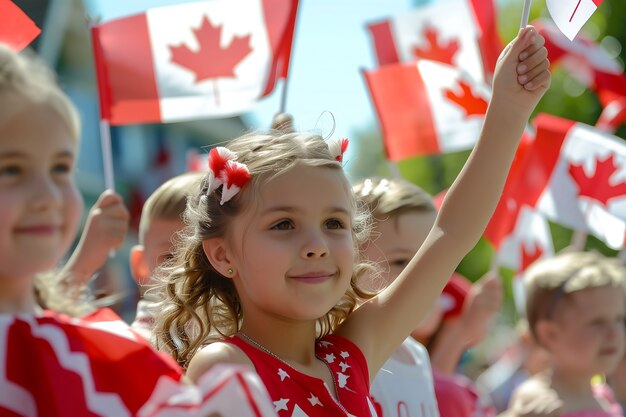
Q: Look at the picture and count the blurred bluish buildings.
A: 1